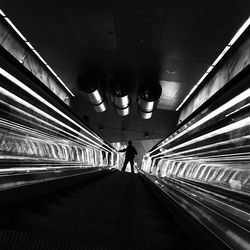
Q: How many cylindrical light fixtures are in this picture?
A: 3